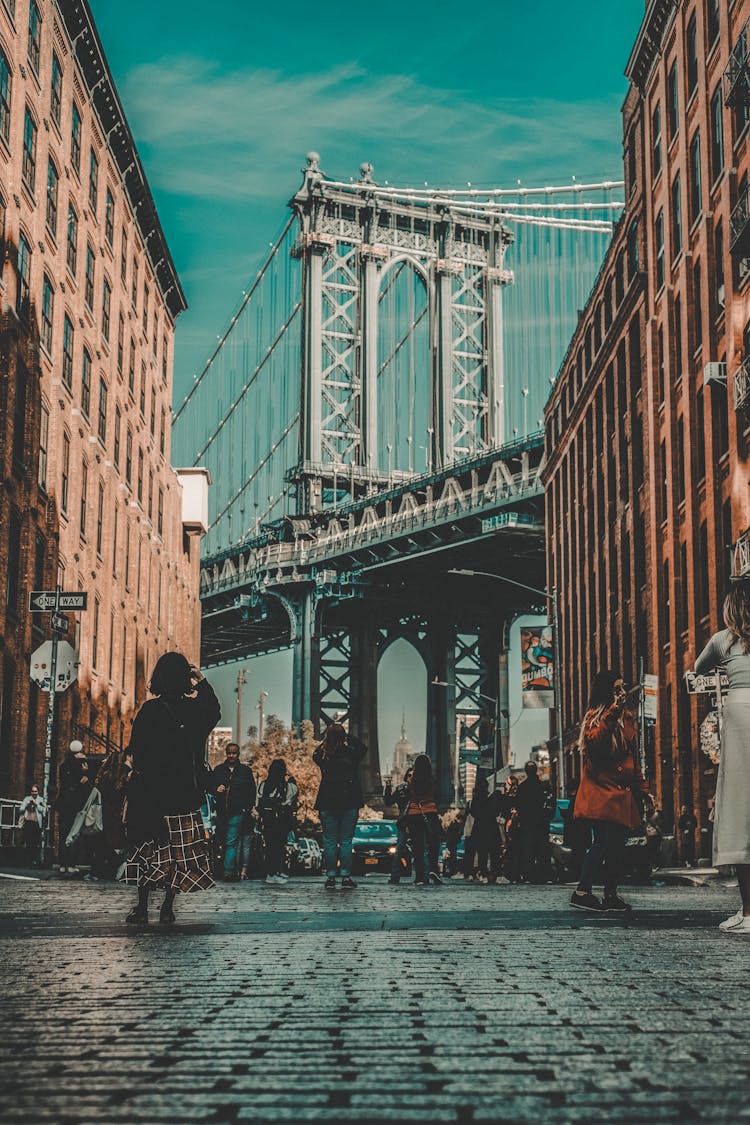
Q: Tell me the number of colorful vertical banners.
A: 1